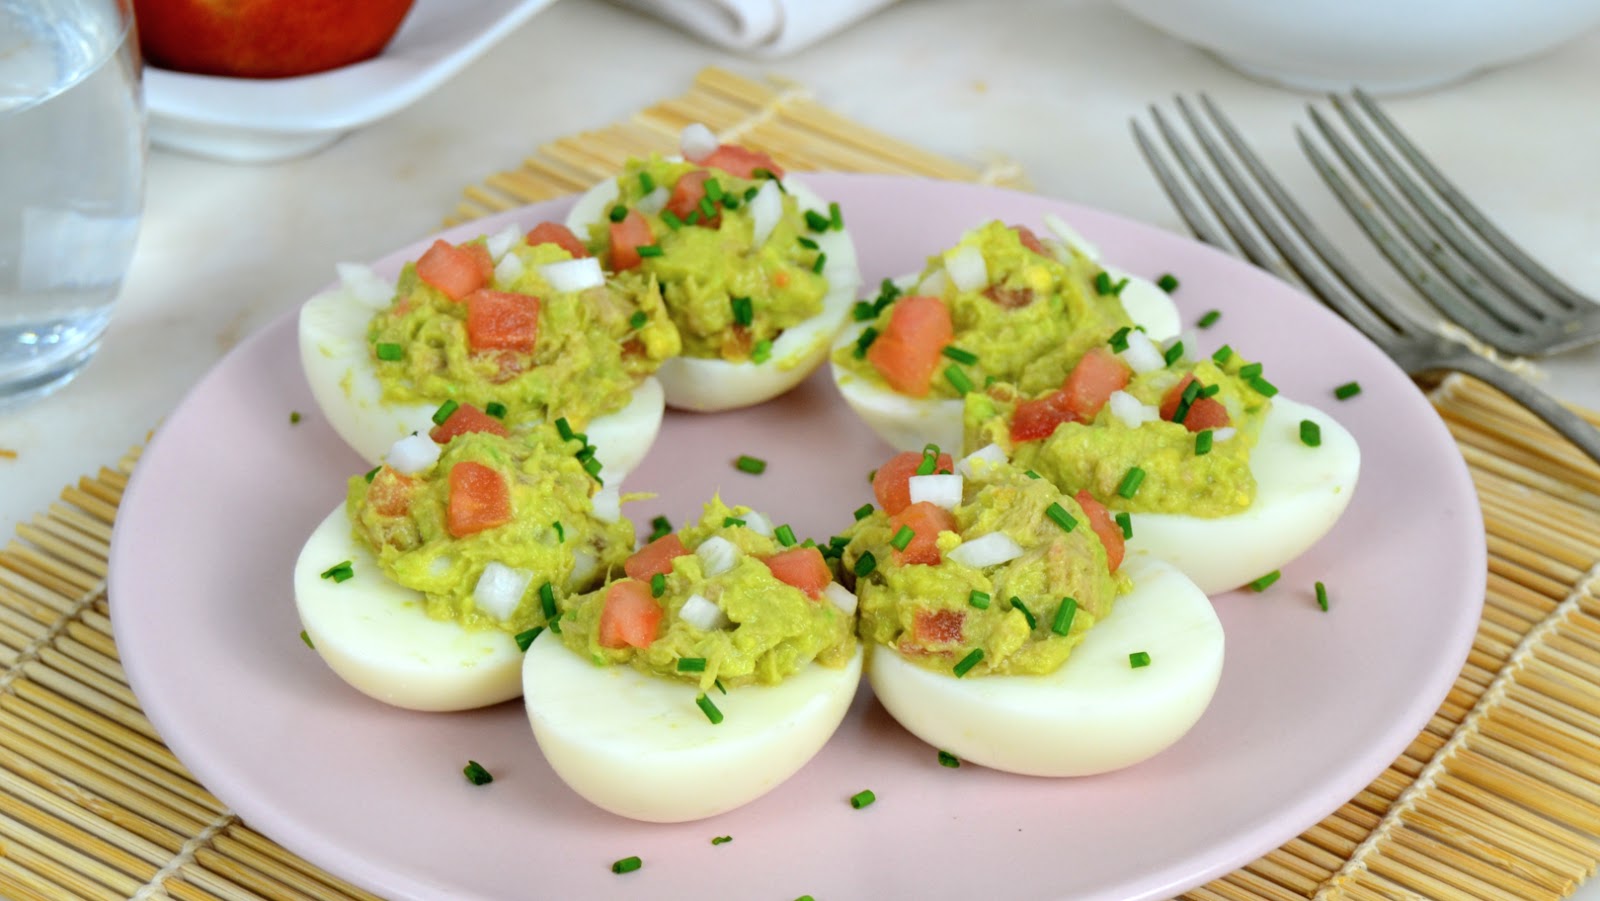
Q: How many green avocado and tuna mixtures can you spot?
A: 7